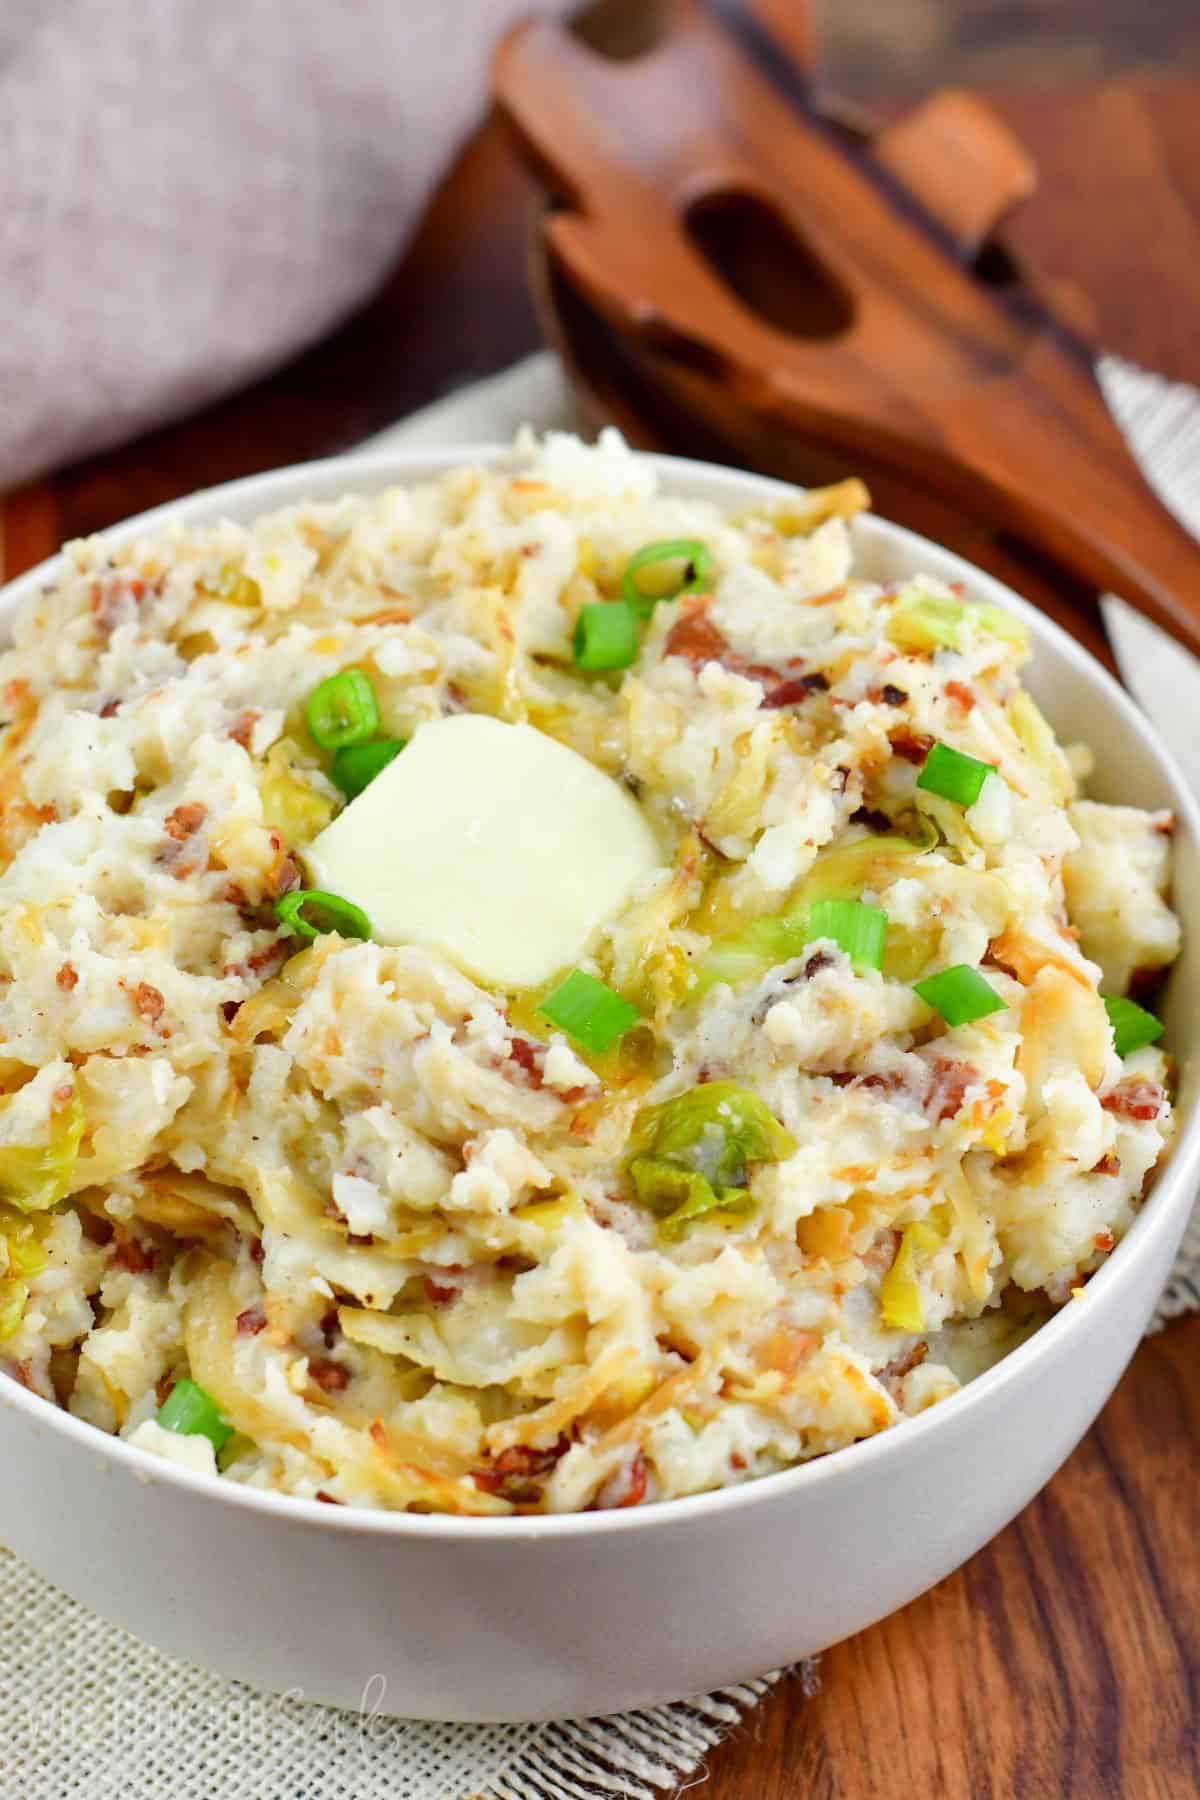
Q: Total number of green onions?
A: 11